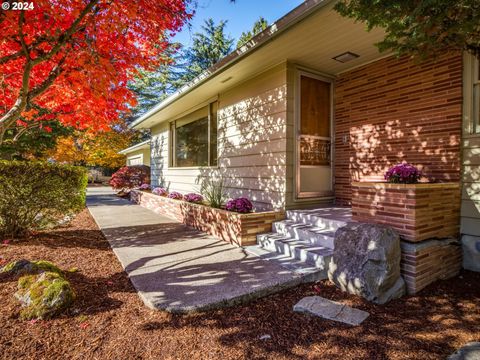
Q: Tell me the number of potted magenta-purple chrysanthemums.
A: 6